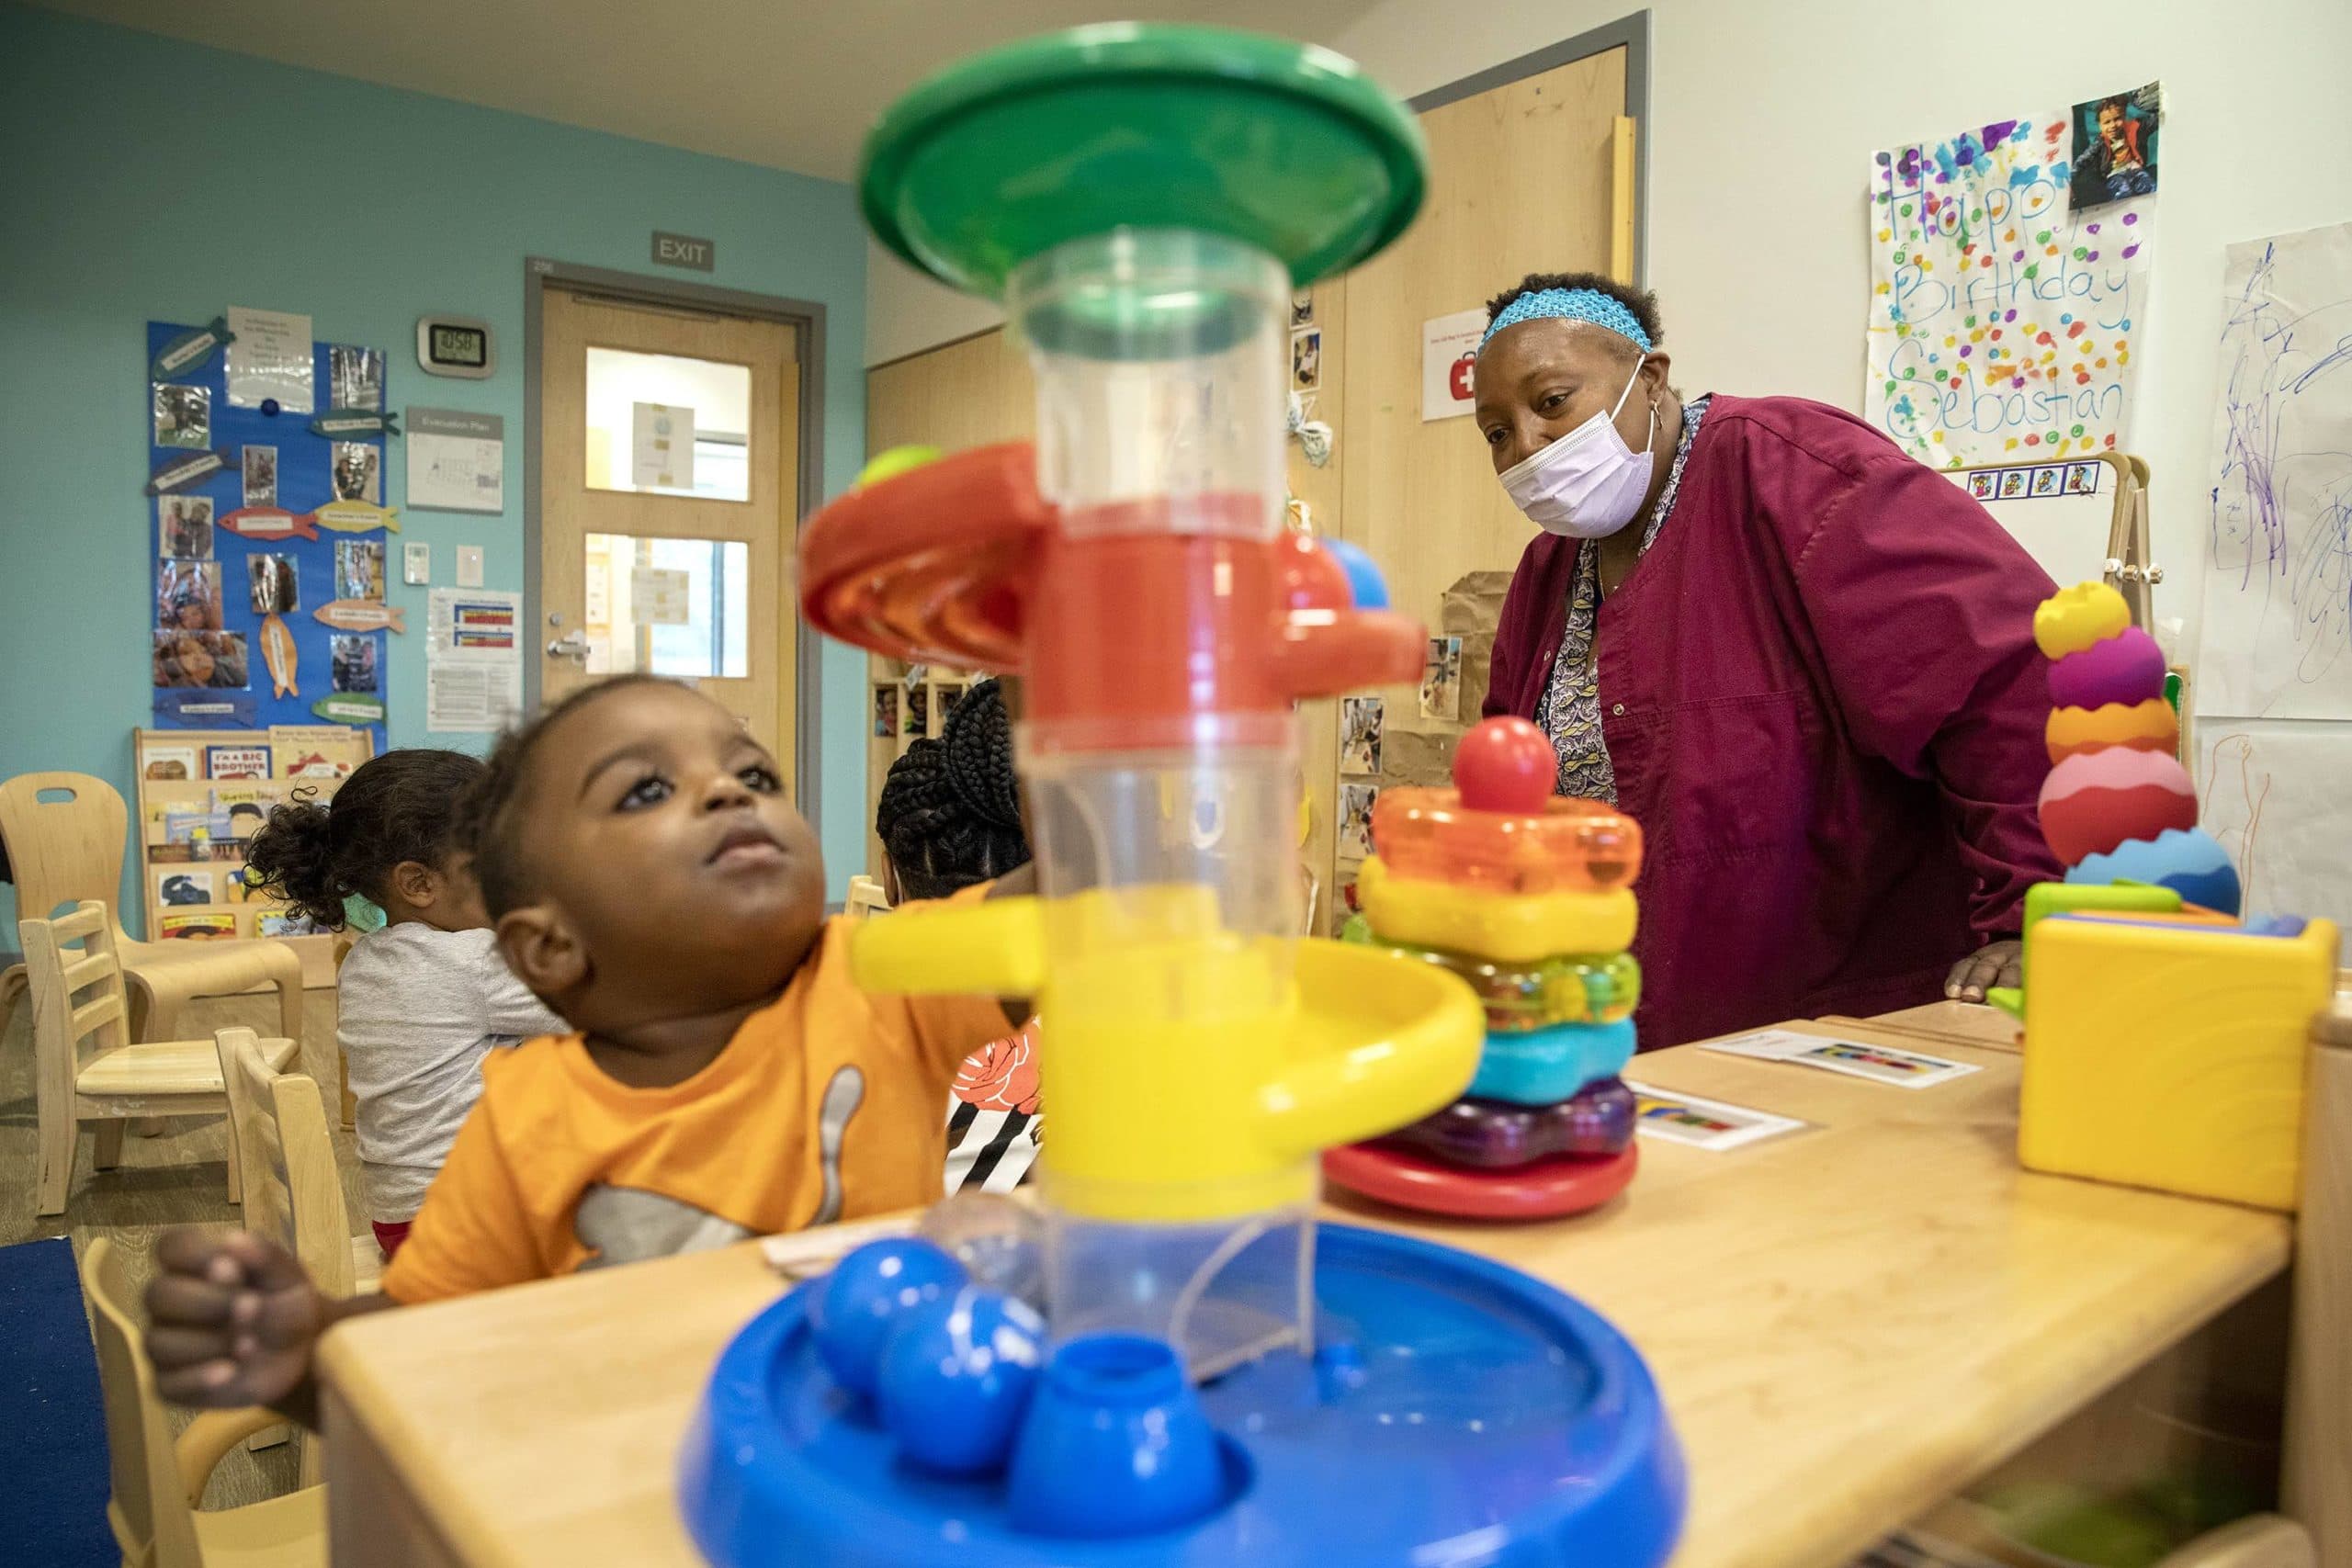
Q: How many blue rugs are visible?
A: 1